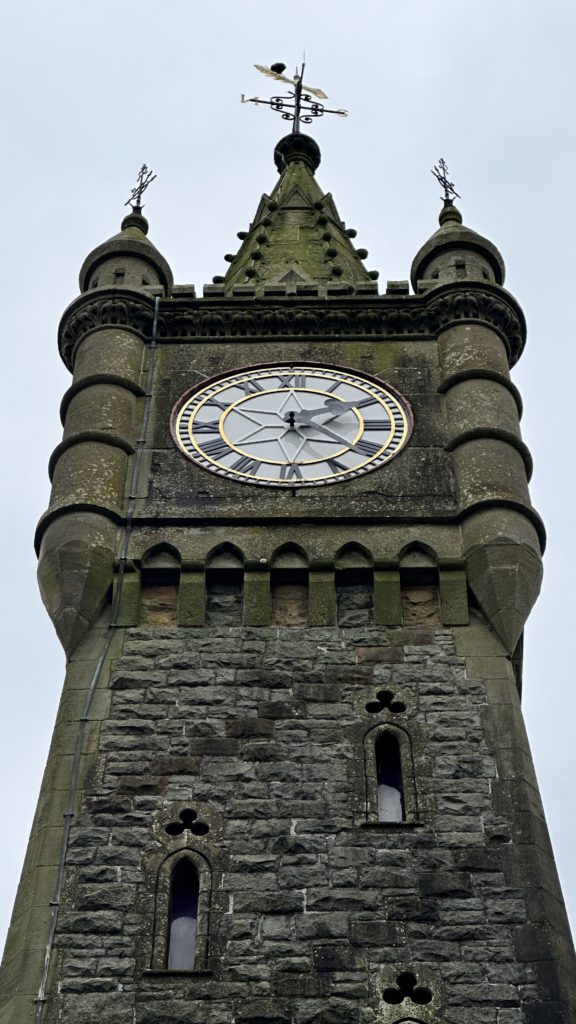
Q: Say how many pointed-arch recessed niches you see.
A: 5